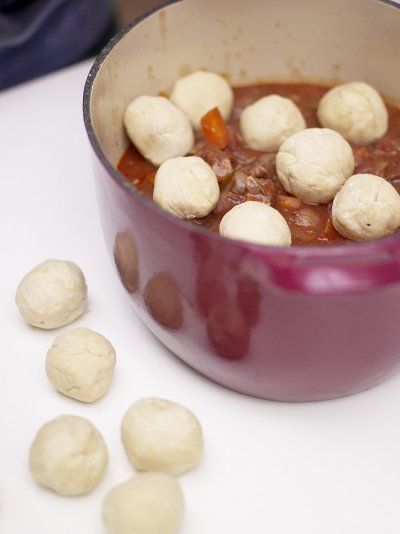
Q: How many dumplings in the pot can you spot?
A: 8